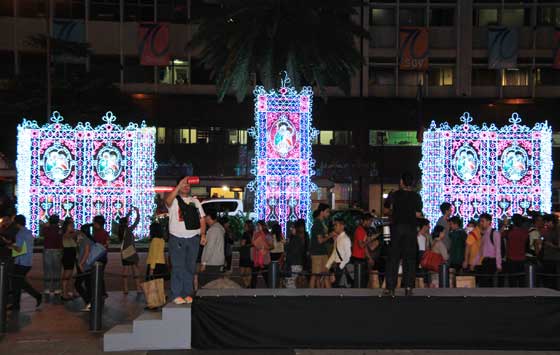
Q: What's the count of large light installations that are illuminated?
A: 3